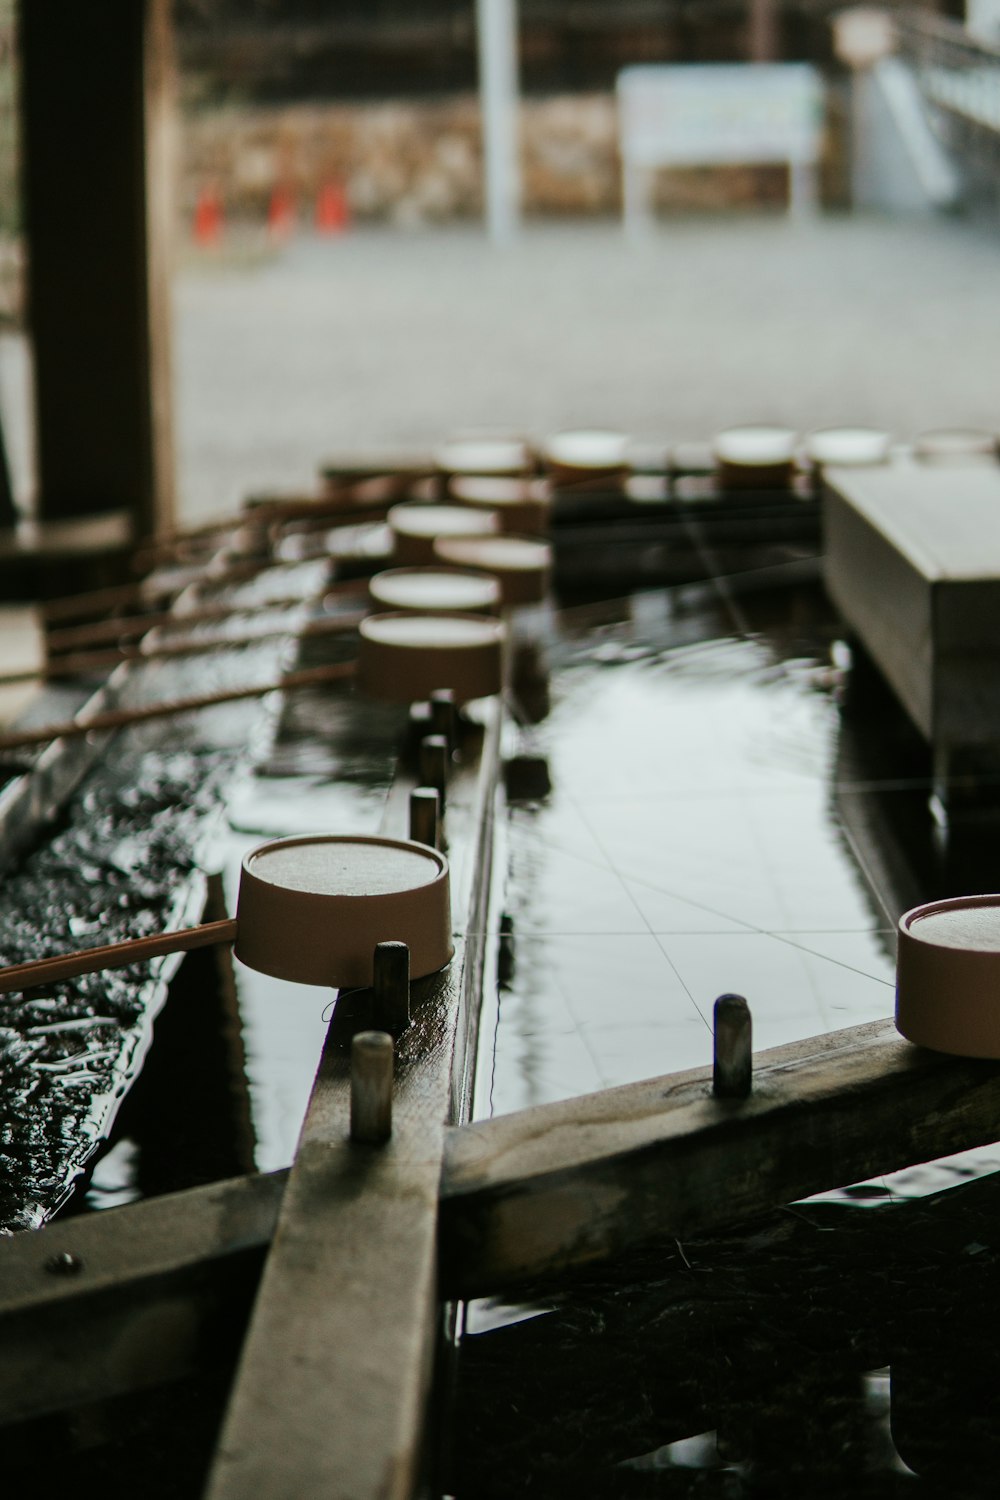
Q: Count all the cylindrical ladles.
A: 12